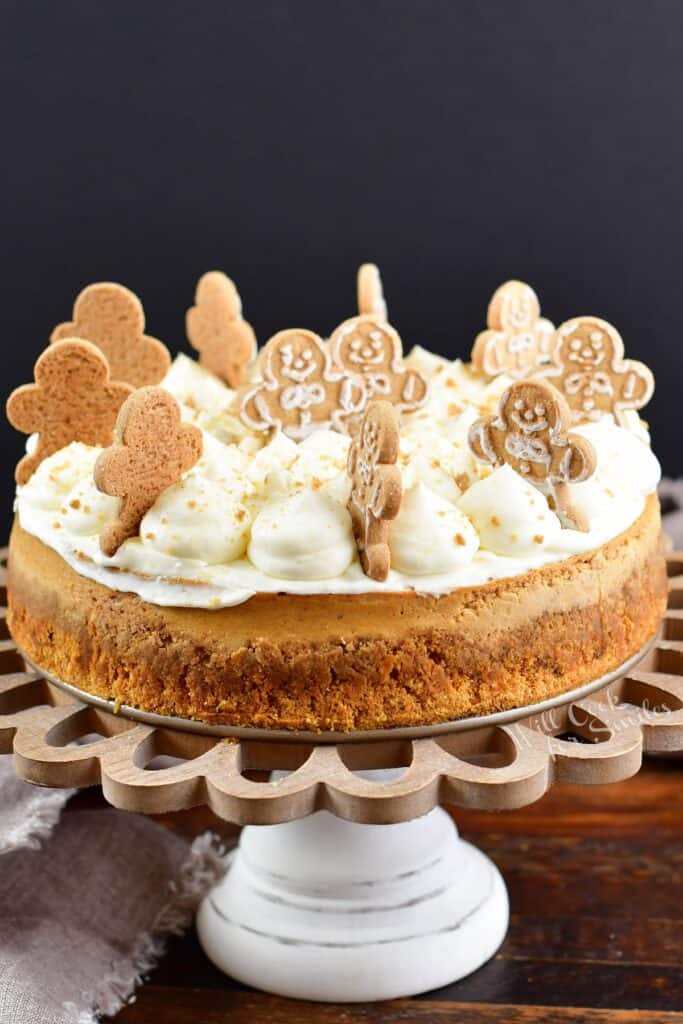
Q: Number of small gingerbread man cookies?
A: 11